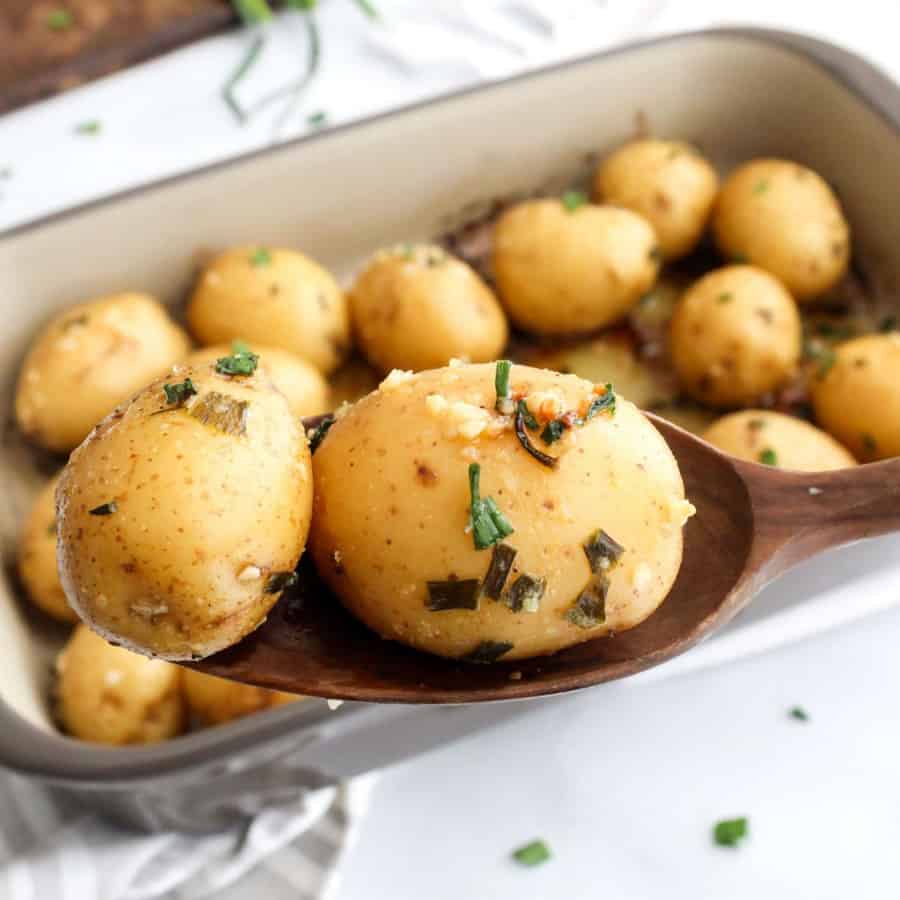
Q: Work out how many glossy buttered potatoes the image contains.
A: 15